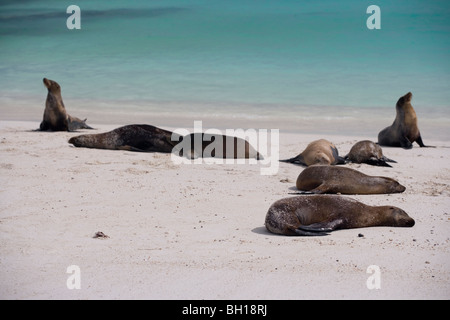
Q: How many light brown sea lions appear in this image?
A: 1